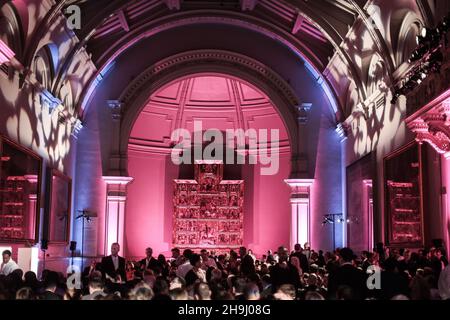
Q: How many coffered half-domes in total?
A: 1